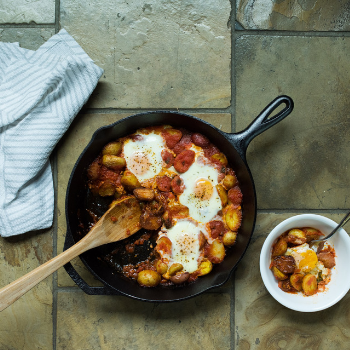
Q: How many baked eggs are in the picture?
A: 4